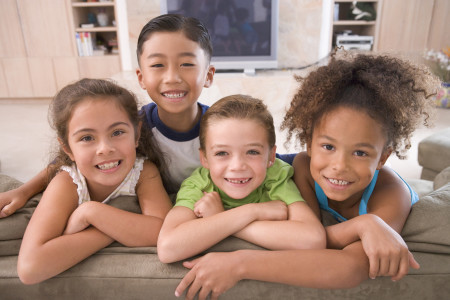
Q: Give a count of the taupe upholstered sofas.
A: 1